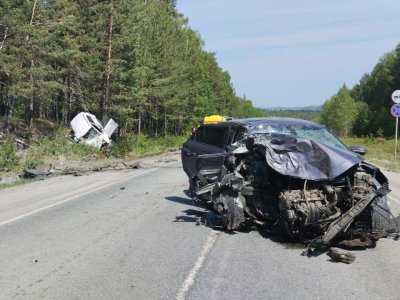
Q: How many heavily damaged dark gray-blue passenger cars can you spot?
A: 1